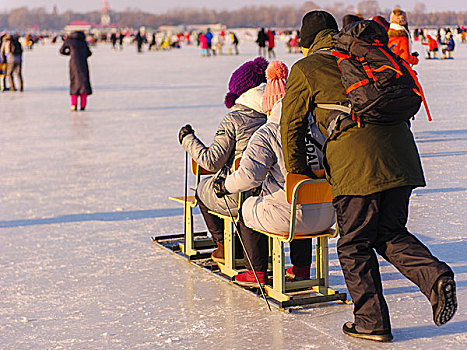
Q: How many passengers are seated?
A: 2